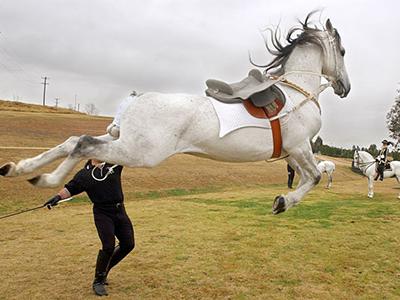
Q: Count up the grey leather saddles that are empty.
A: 1